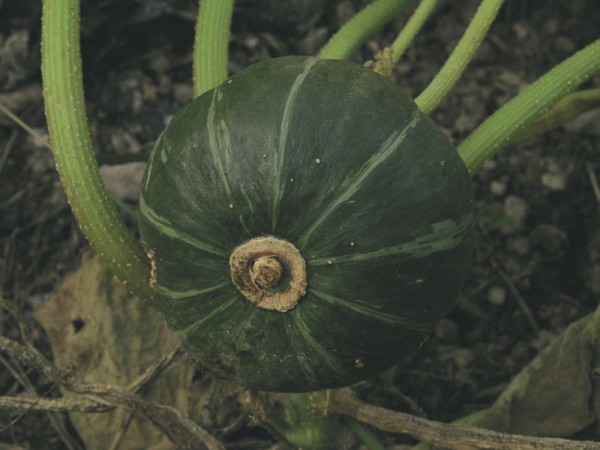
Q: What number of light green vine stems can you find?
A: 6